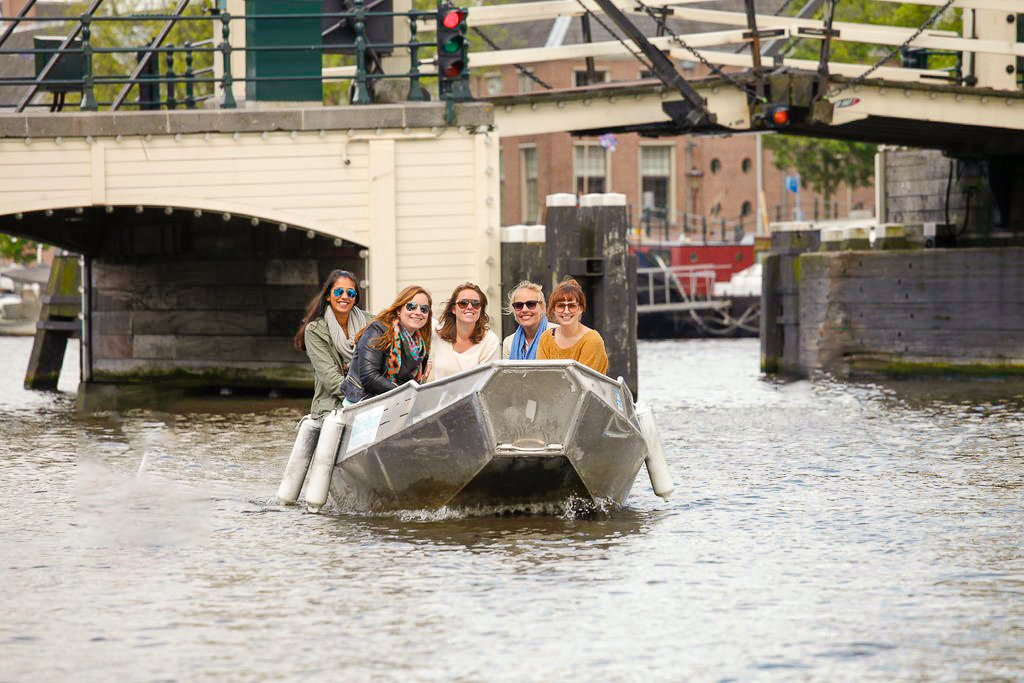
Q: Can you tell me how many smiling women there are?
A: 5